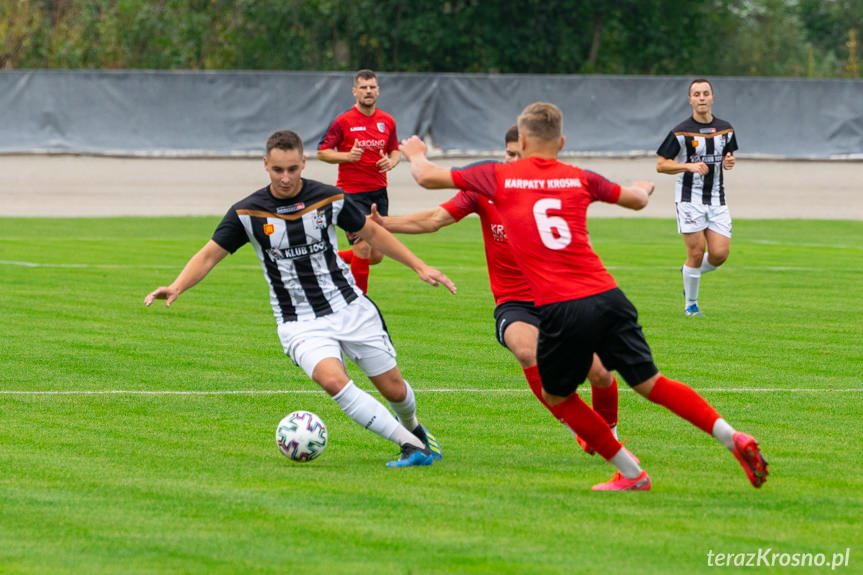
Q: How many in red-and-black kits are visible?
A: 3